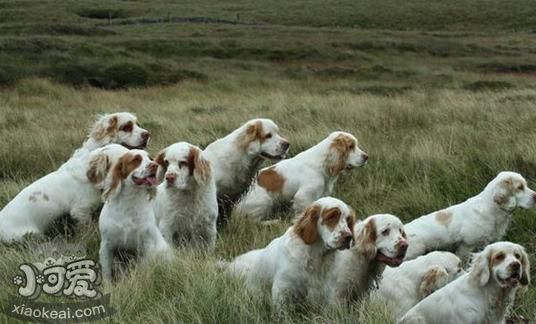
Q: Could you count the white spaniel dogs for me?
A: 11